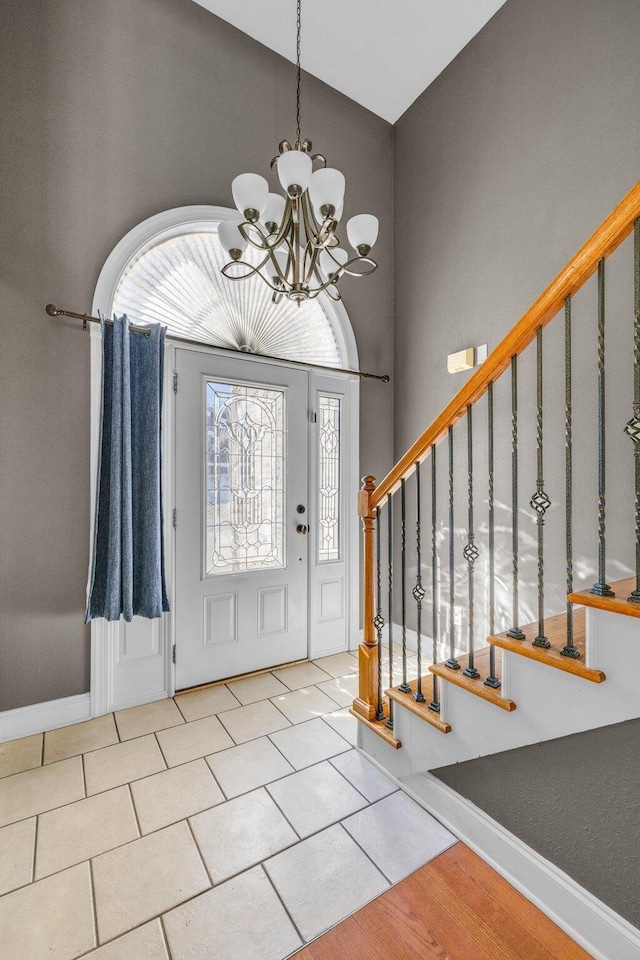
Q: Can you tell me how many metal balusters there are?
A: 13